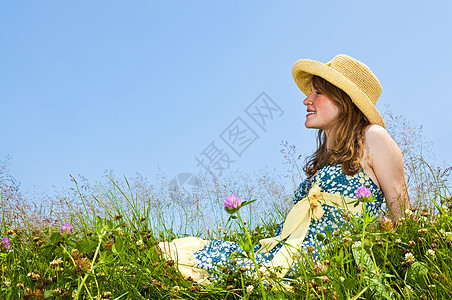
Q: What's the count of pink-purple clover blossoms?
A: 4